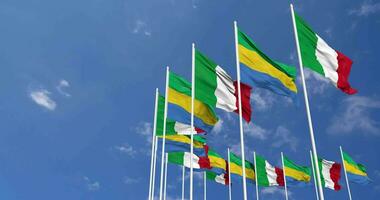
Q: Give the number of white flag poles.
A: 14